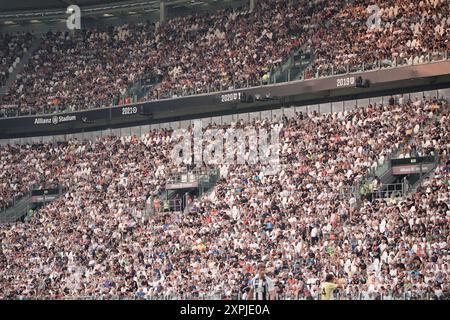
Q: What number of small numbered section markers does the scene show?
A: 3